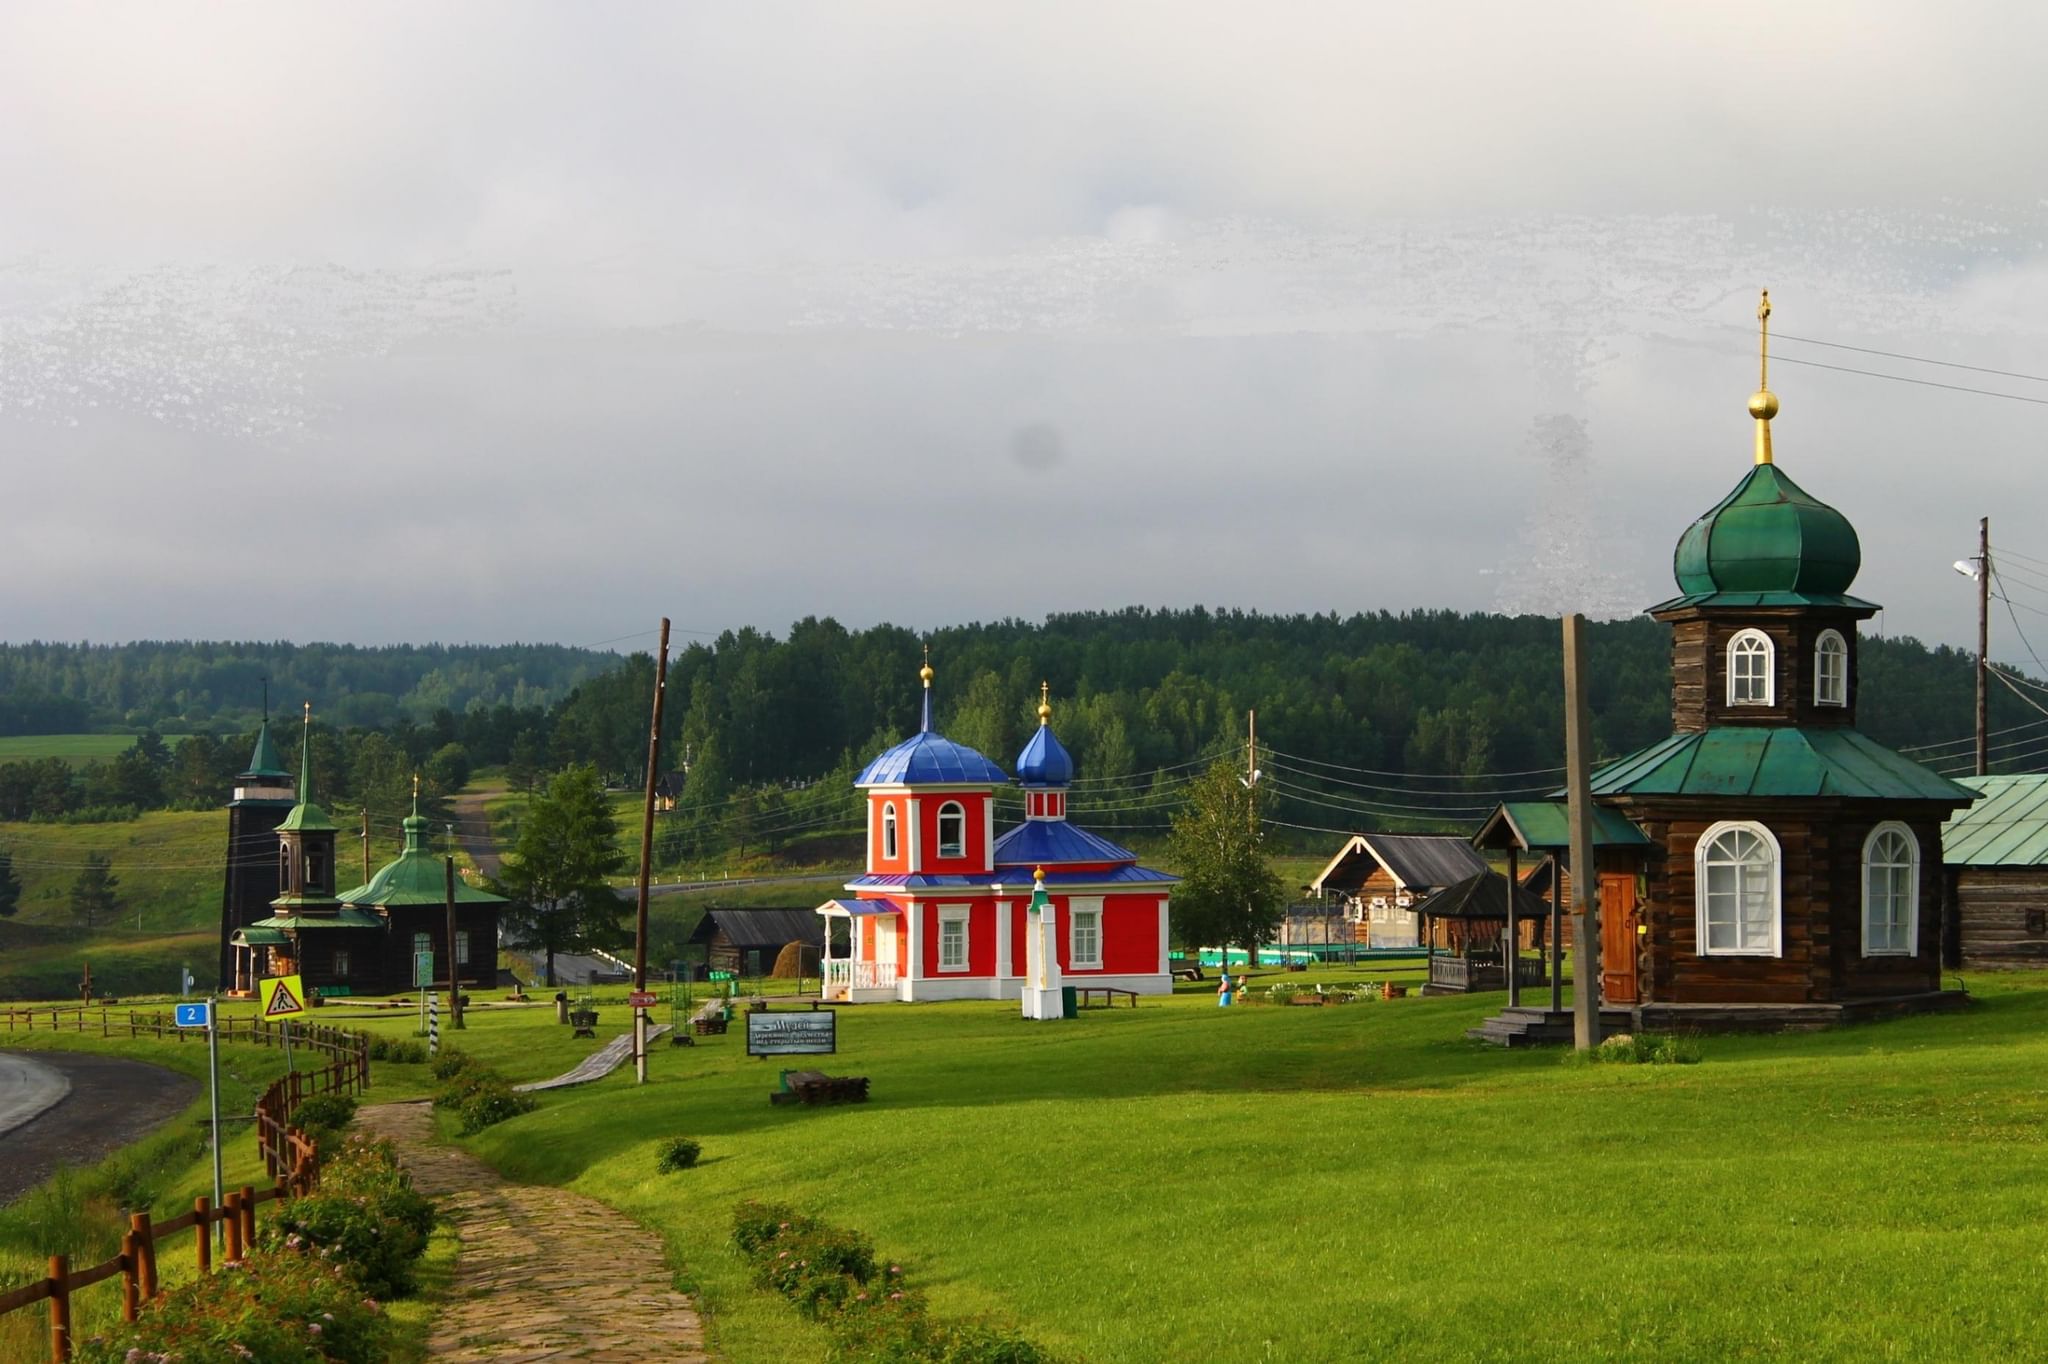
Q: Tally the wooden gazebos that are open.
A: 1